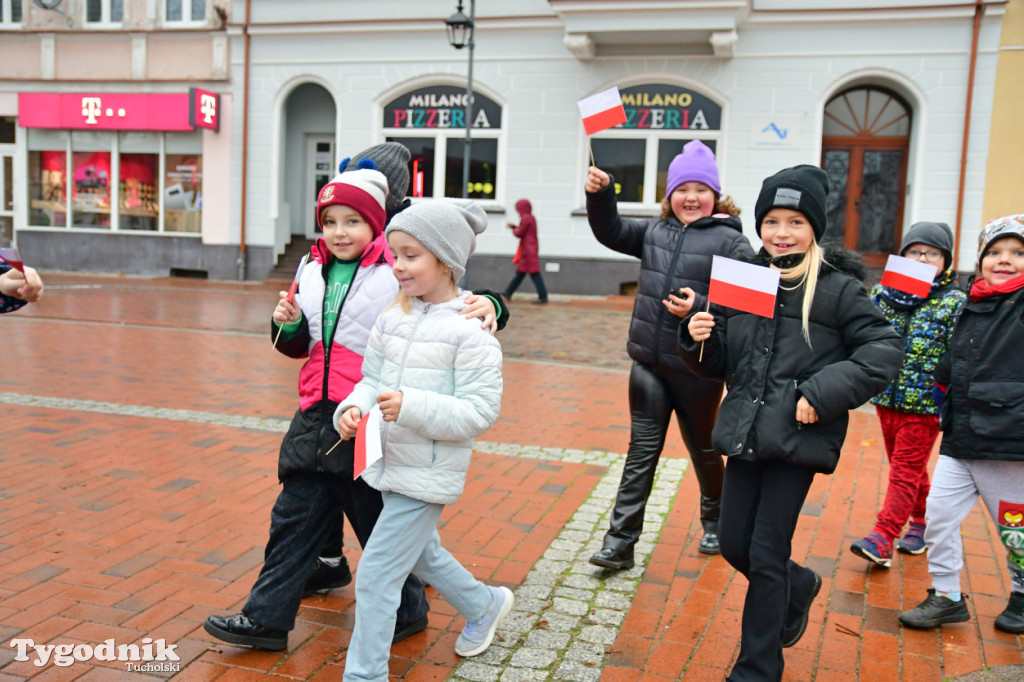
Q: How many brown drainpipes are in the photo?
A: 2